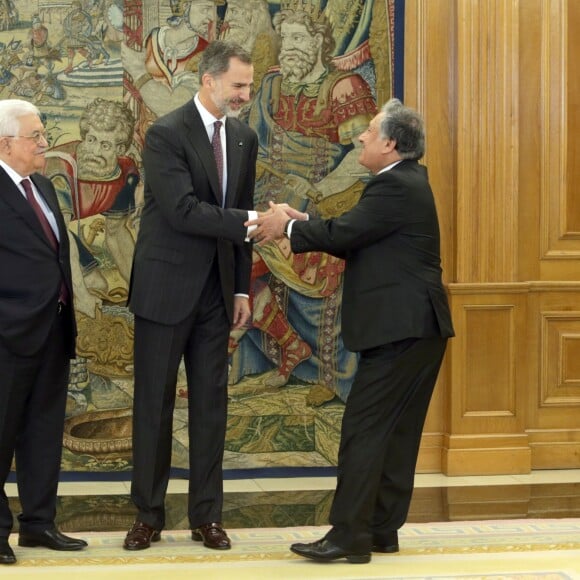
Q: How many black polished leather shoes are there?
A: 4